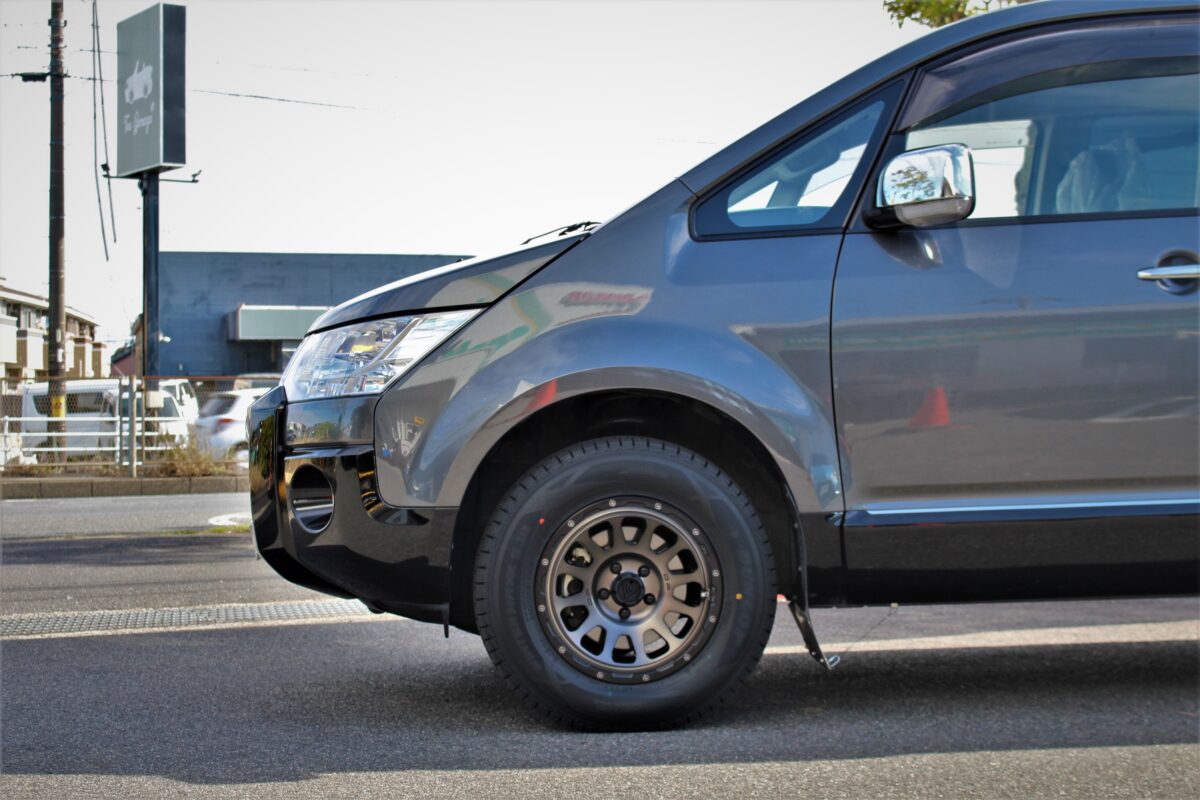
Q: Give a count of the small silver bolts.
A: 12